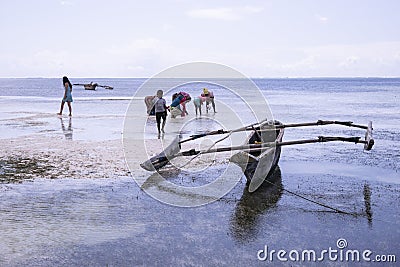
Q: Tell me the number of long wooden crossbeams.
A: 2